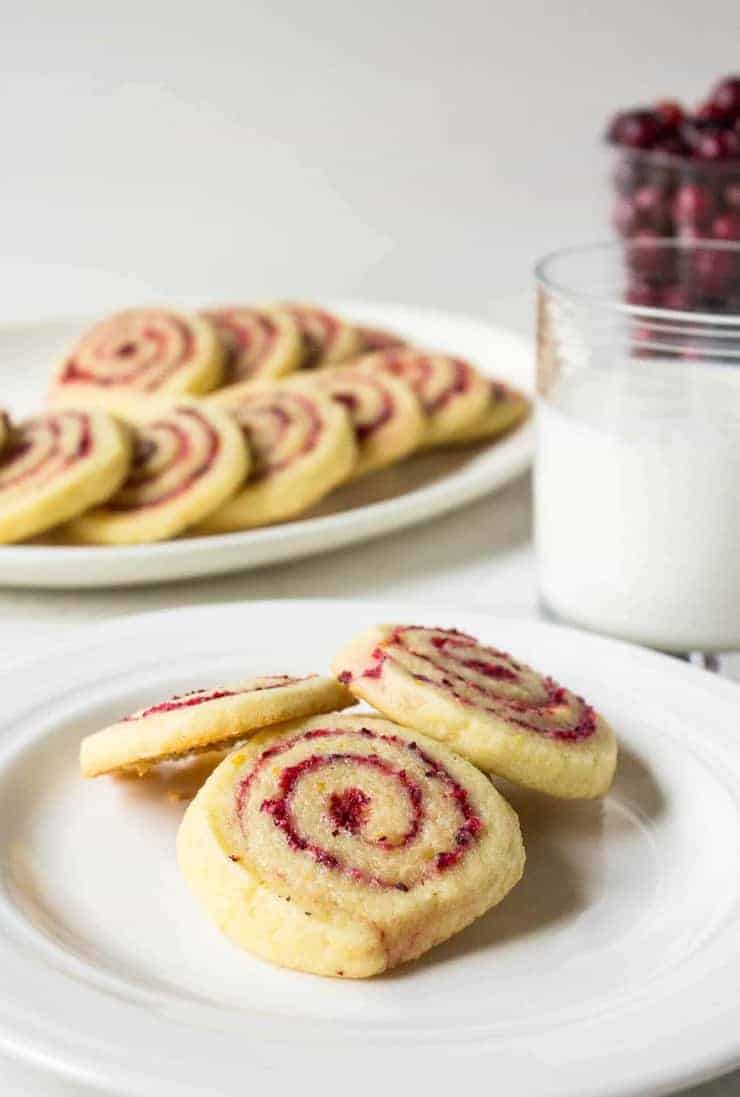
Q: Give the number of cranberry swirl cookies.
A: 14